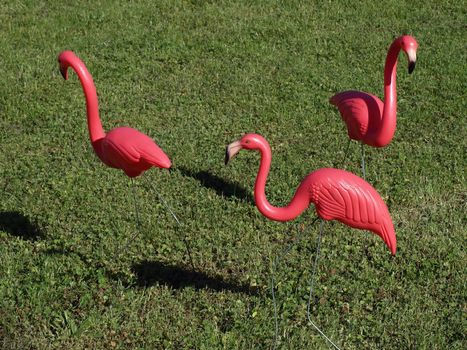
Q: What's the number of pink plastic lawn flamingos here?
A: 3